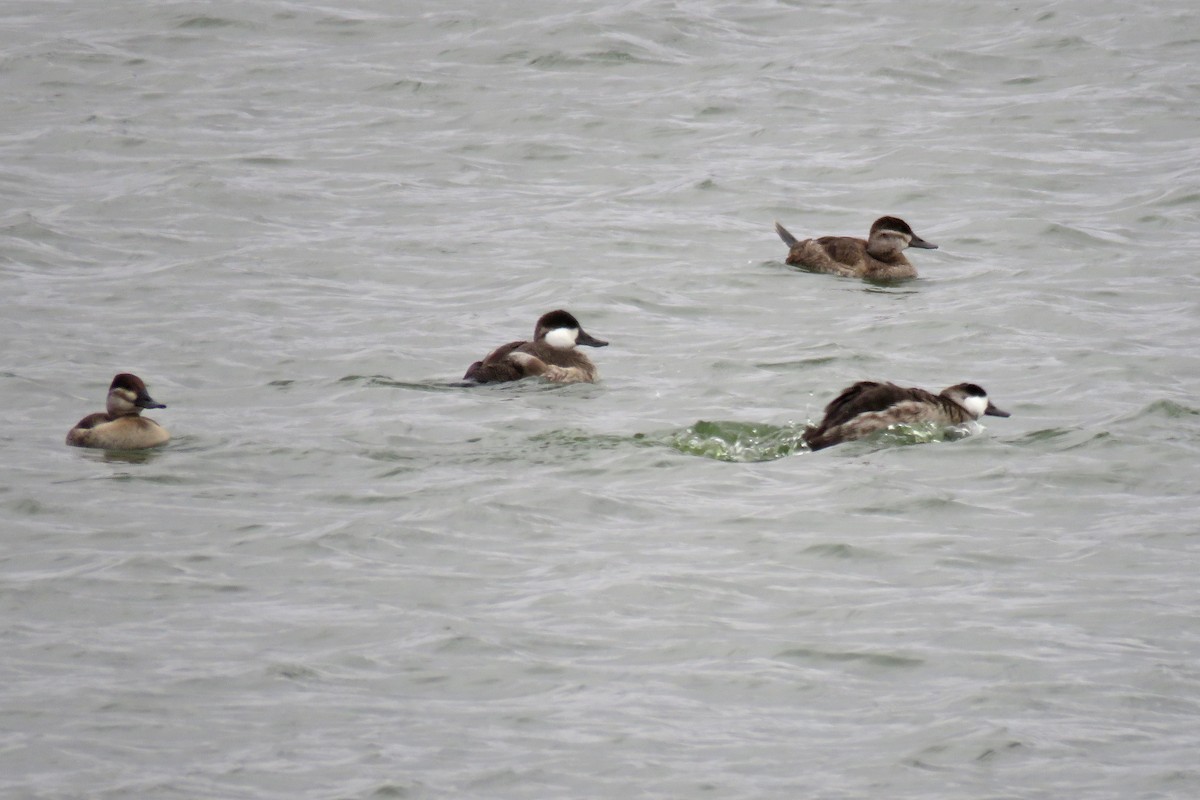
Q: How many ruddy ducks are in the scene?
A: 4